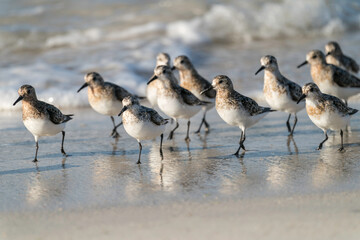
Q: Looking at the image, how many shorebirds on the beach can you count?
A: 11